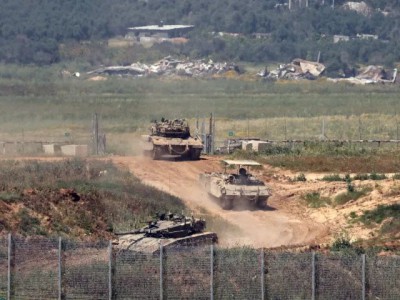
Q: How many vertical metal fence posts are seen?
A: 8